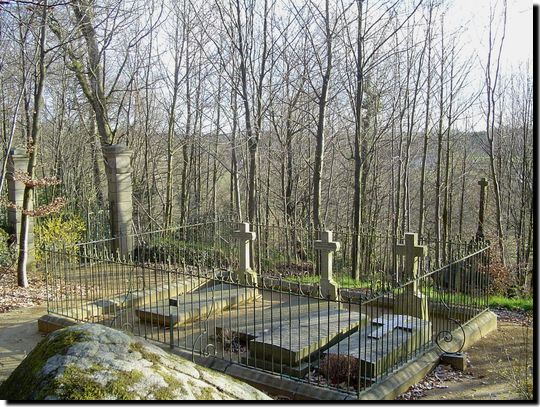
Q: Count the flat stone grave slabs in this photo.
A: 4